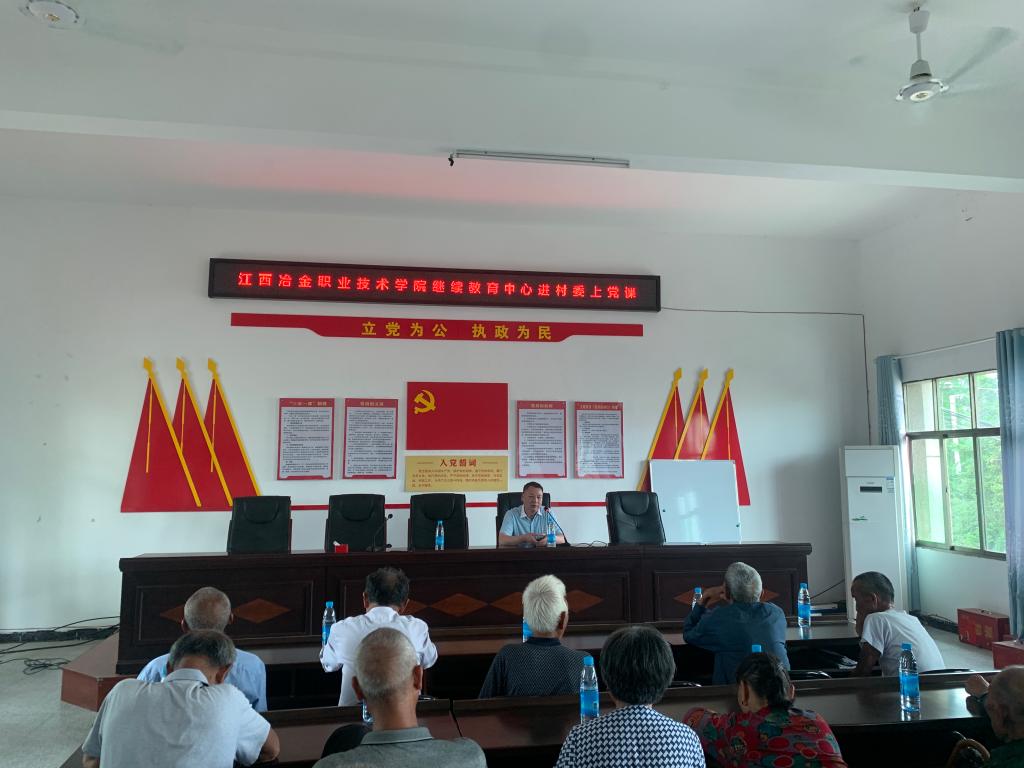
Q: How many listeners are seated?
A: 10